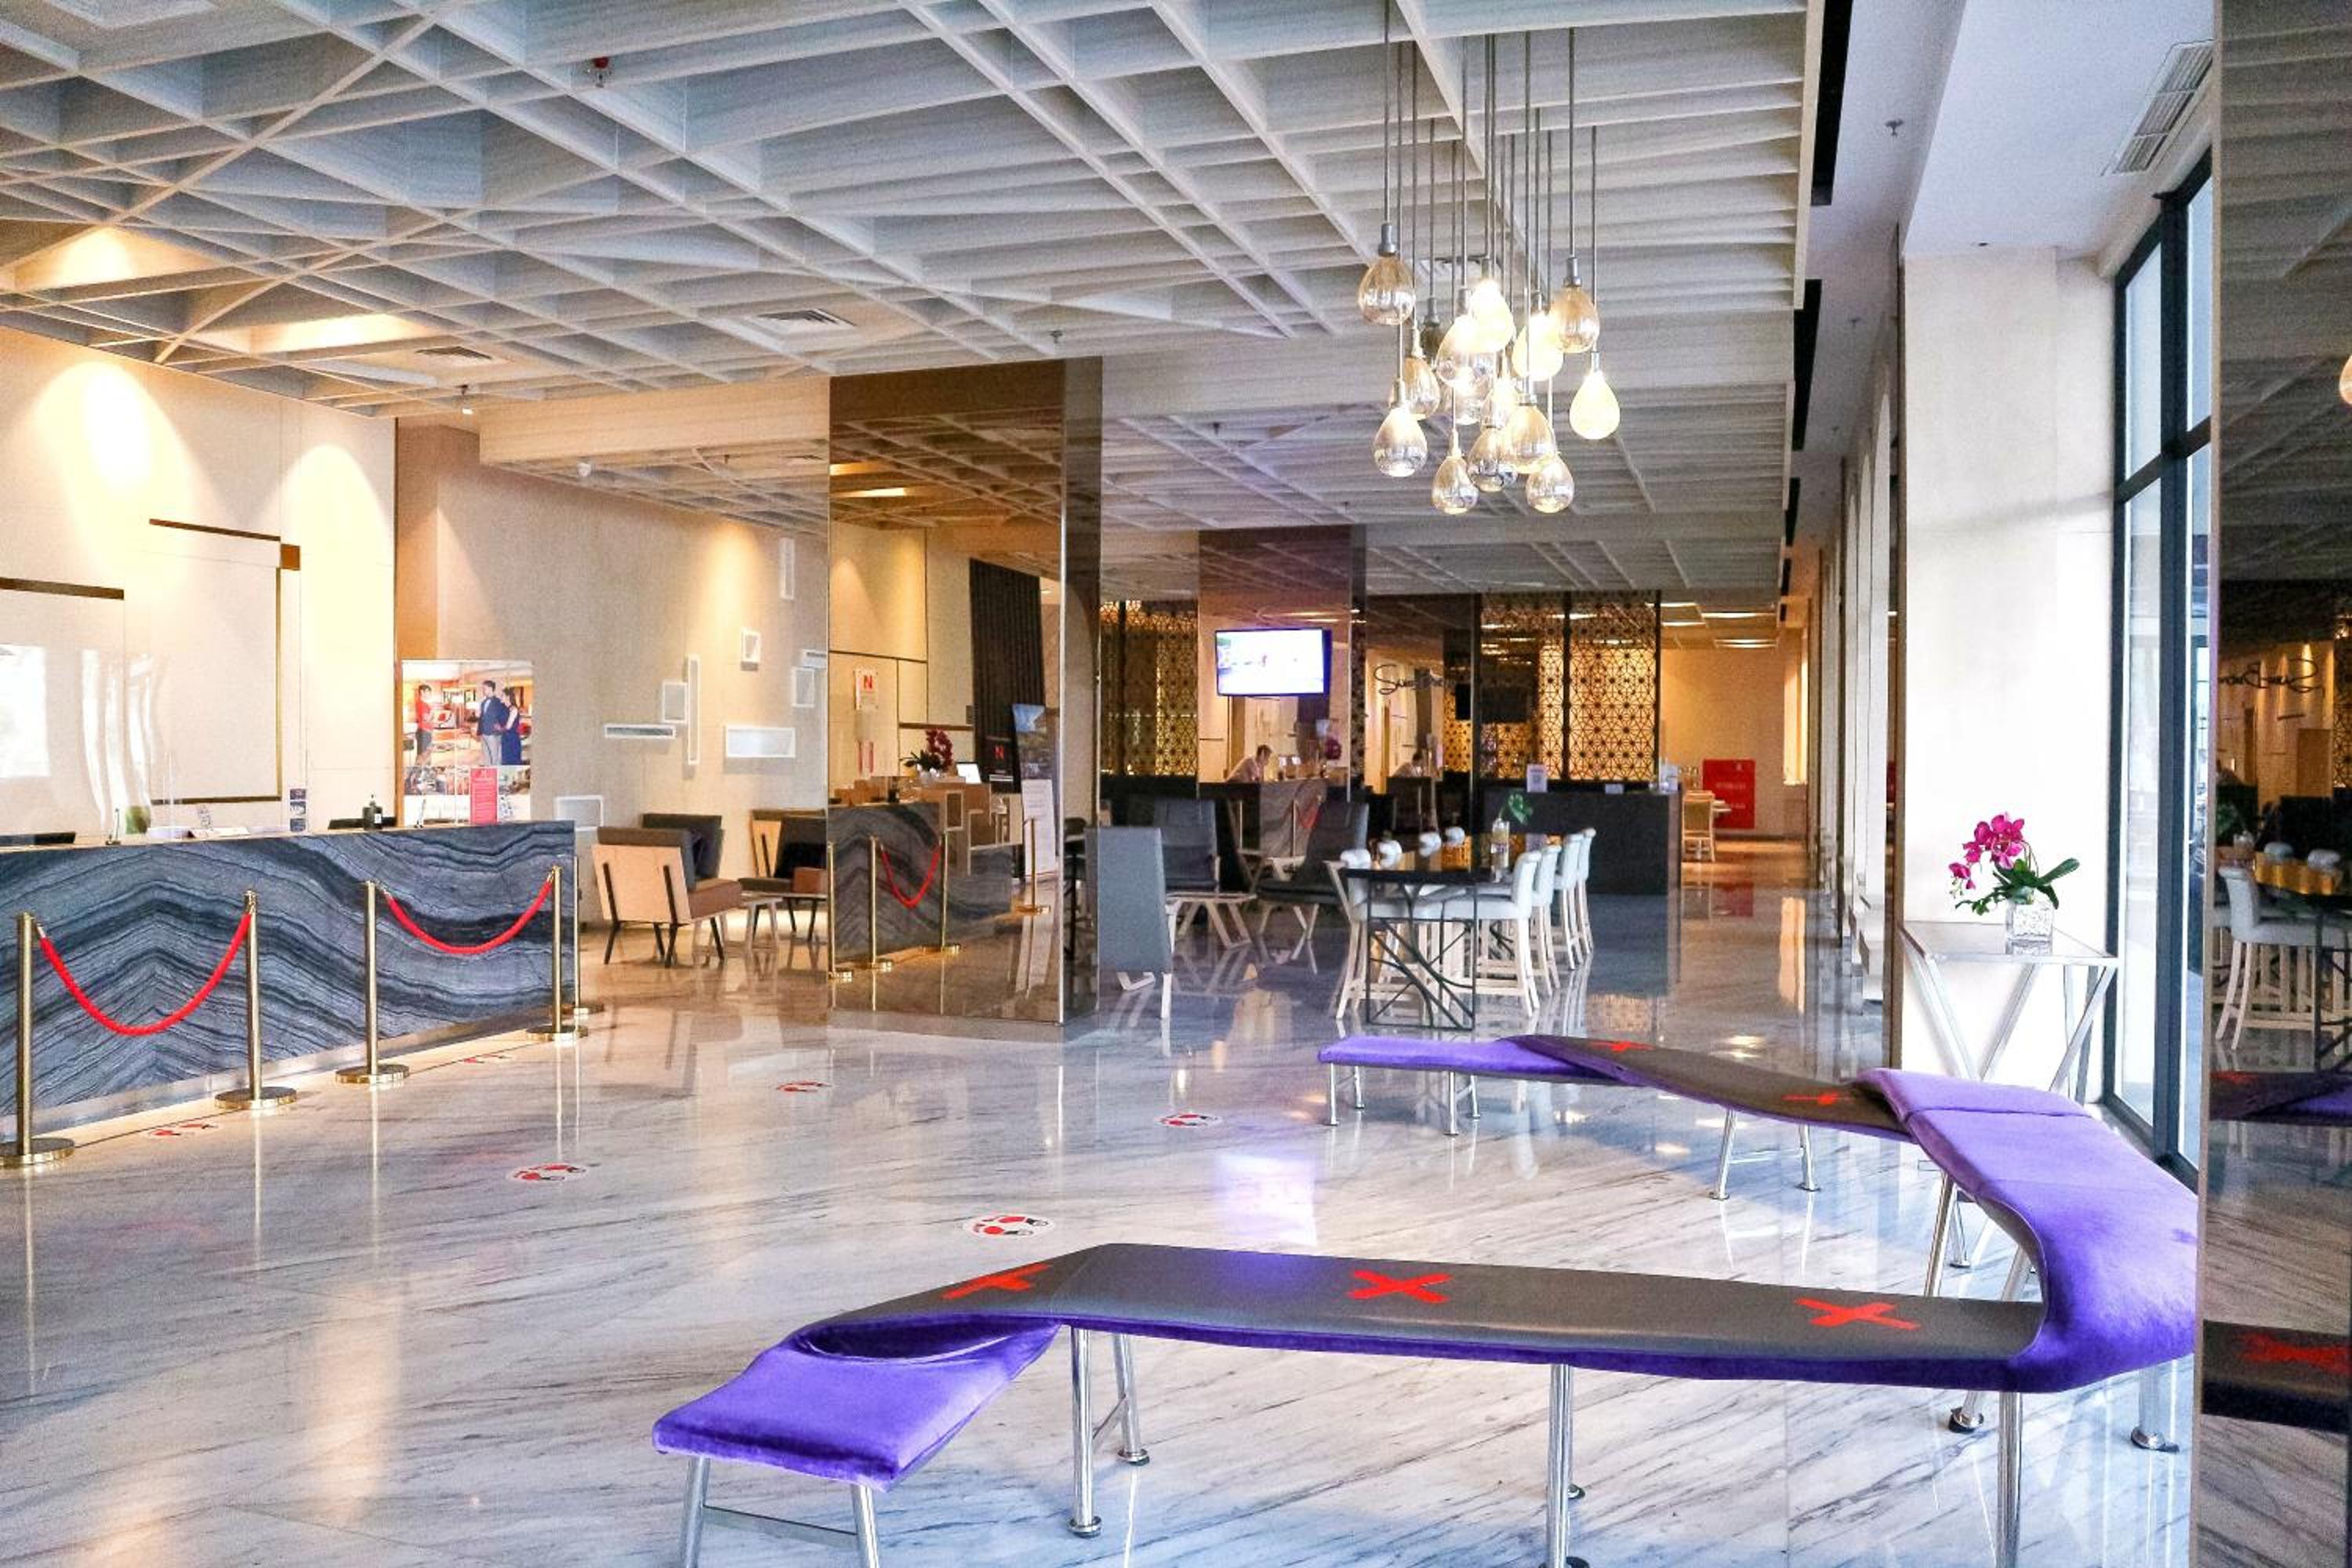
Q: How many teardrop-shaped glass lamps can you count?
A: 15